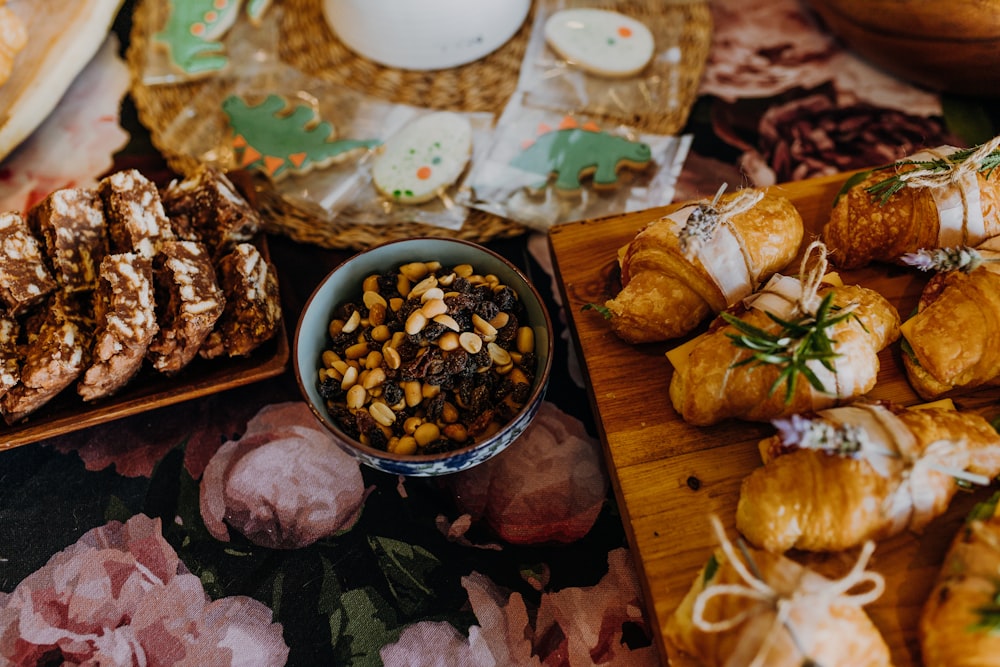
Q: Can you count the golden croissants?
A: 7